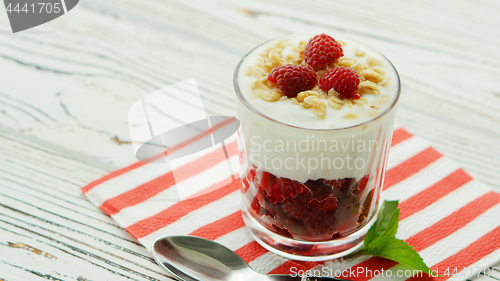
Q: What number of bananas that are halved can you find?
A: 0